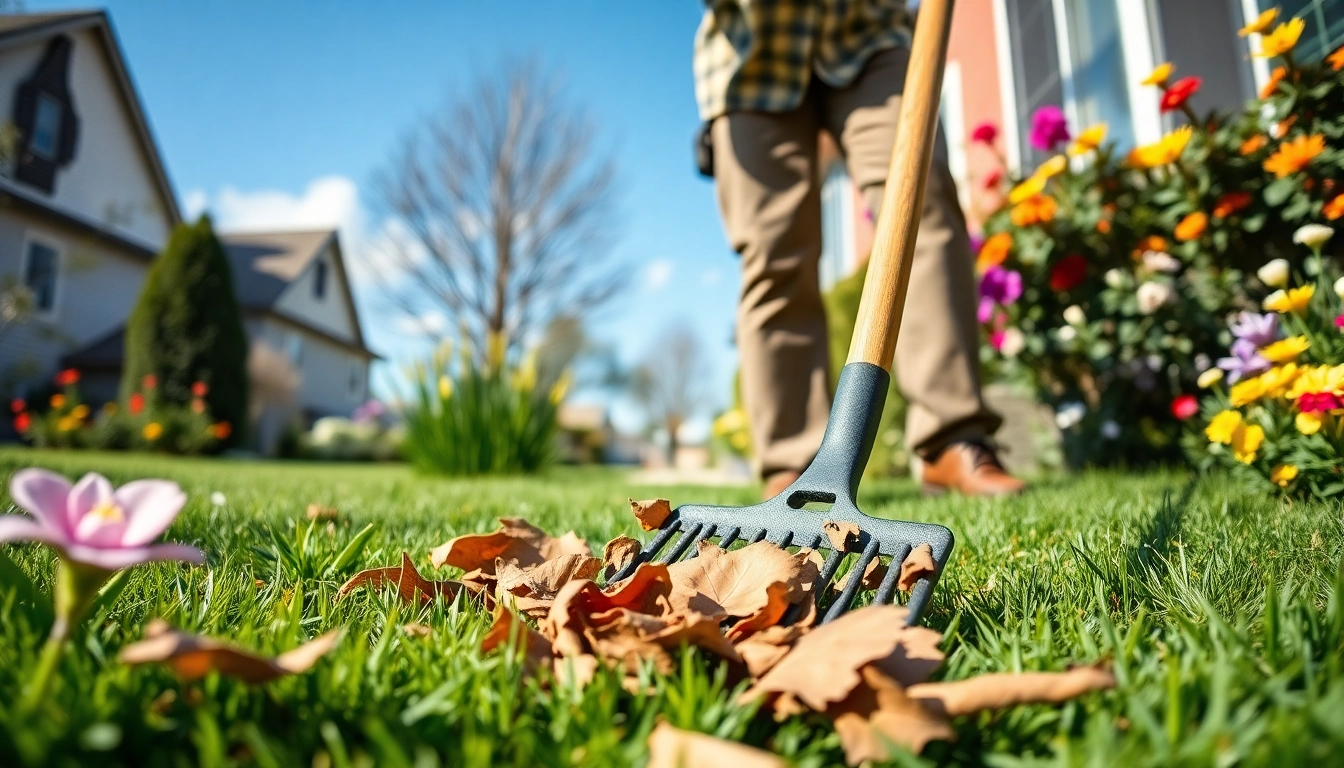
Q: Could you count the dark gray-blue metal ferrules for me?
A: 1